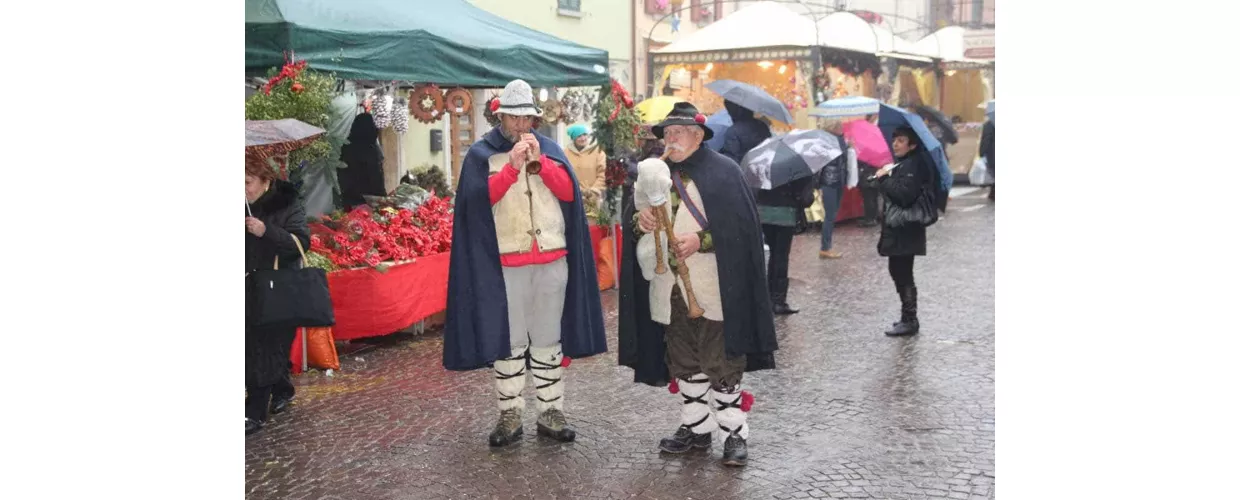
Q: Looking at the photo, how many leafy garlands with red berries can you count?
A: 2